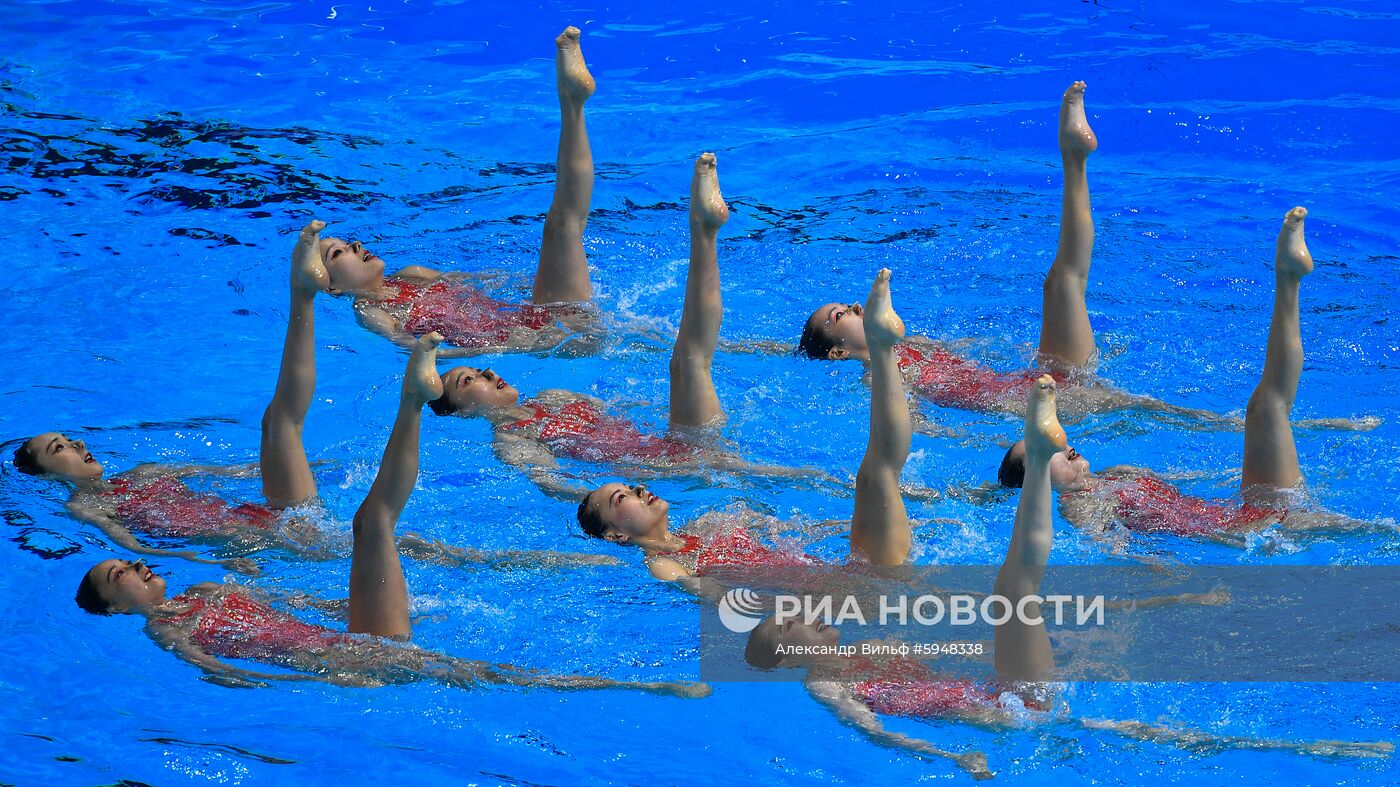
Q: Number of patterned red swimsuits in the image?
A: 8